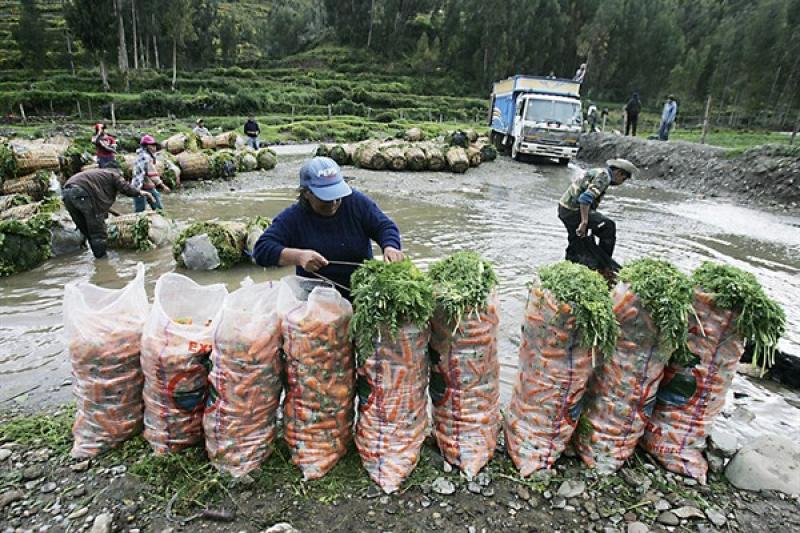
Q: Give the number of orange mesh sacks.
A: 9